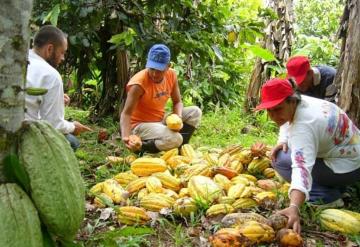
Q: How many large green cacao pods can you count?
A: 2